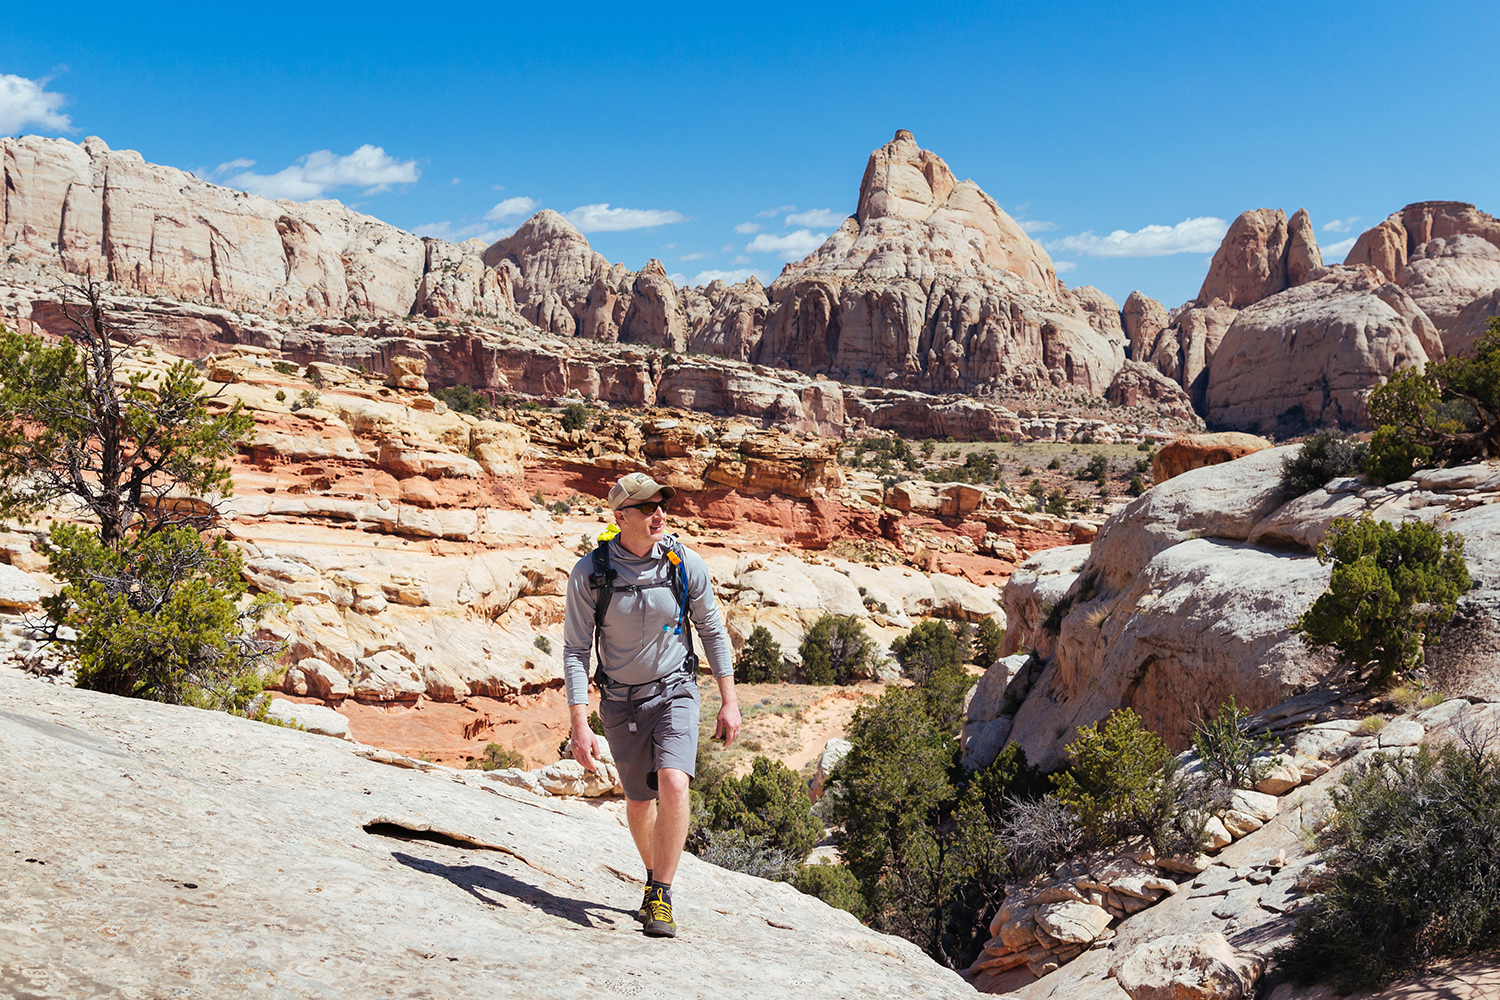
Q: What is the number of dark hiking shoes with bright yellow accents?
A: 2